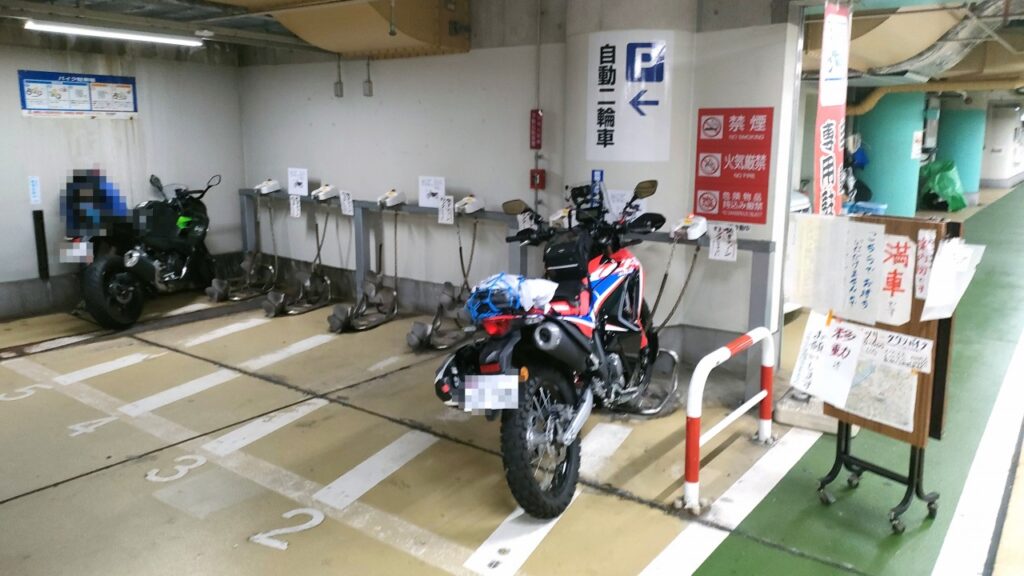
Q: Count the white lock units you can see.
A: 6